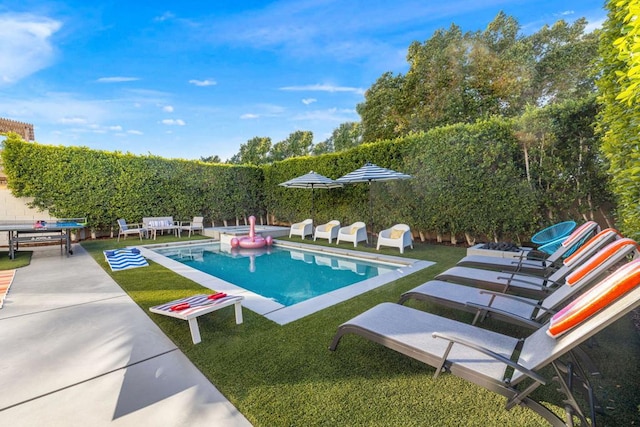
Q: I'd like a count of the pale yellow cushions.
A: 4